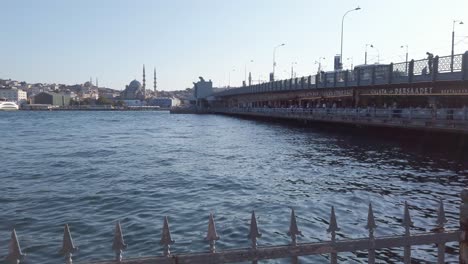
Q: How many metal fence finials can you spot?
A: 11